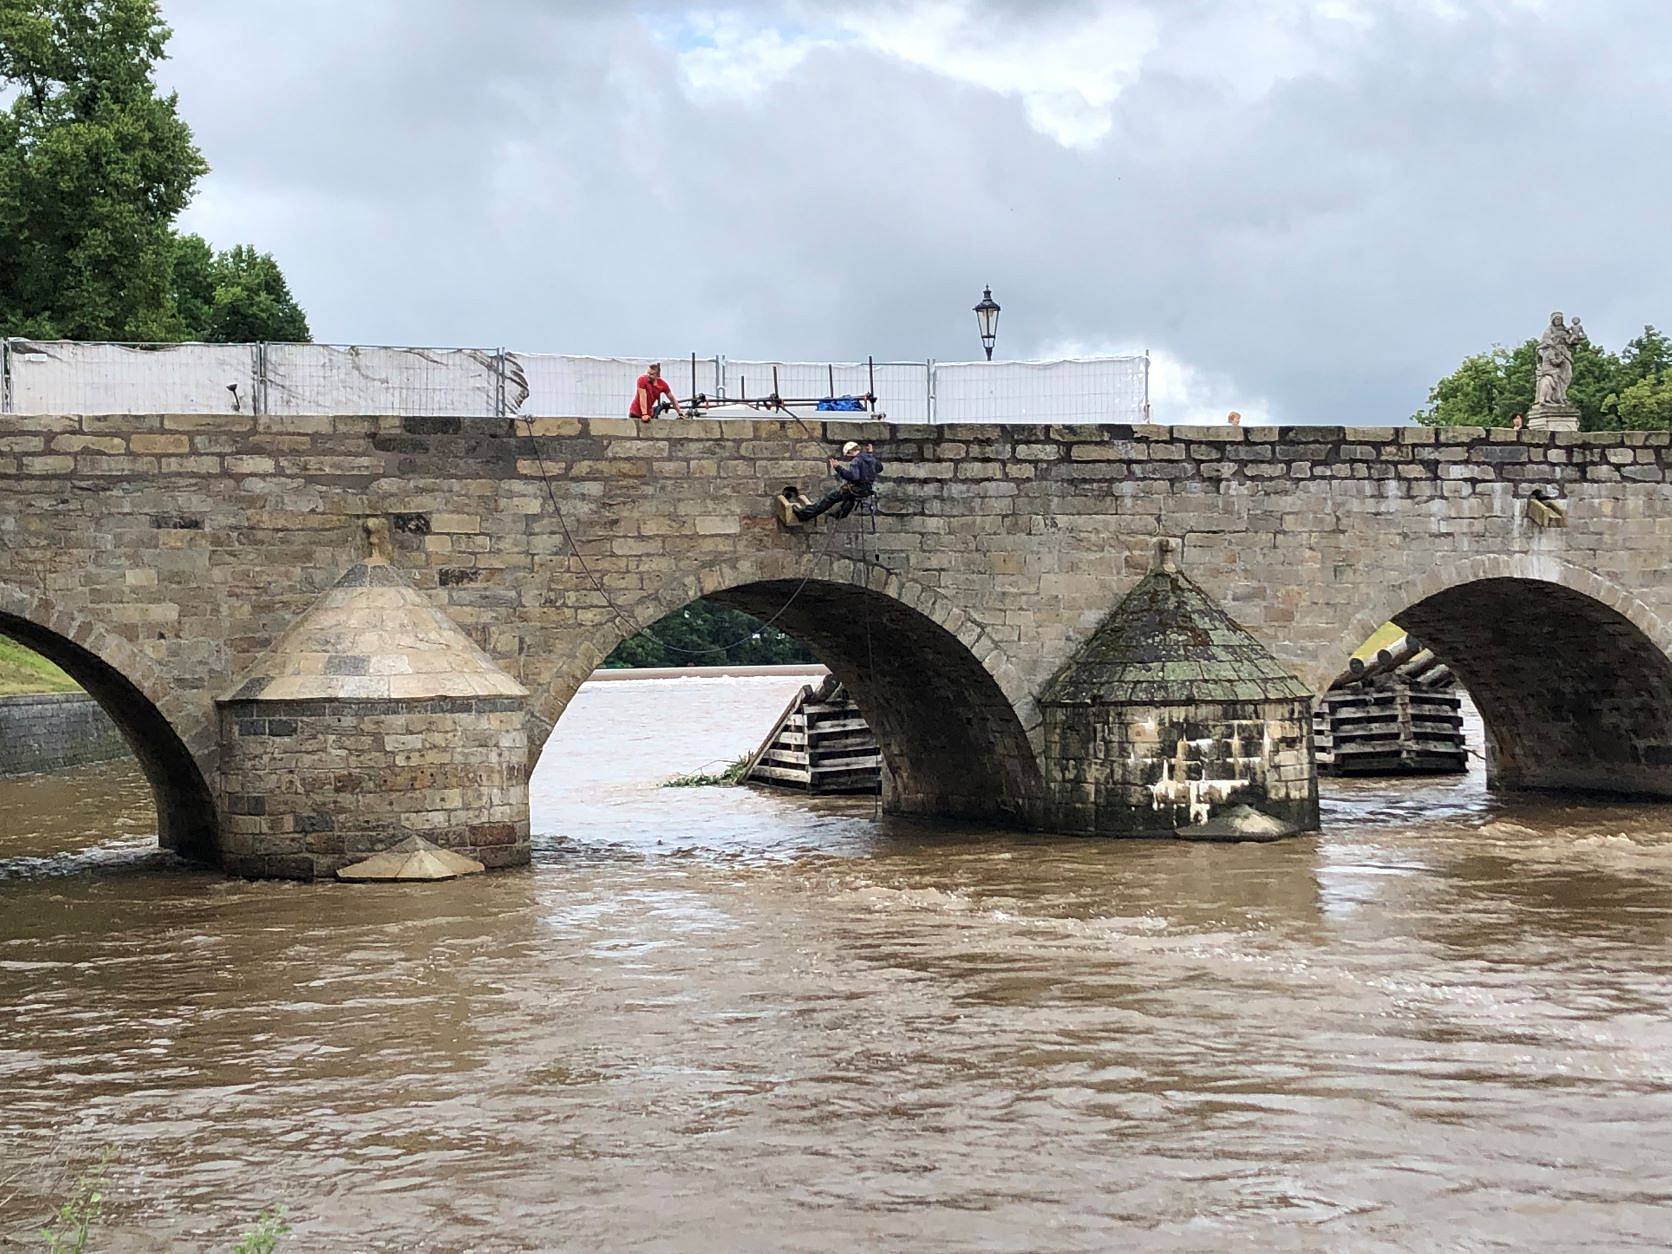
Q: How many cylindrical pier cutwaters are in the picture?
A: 2